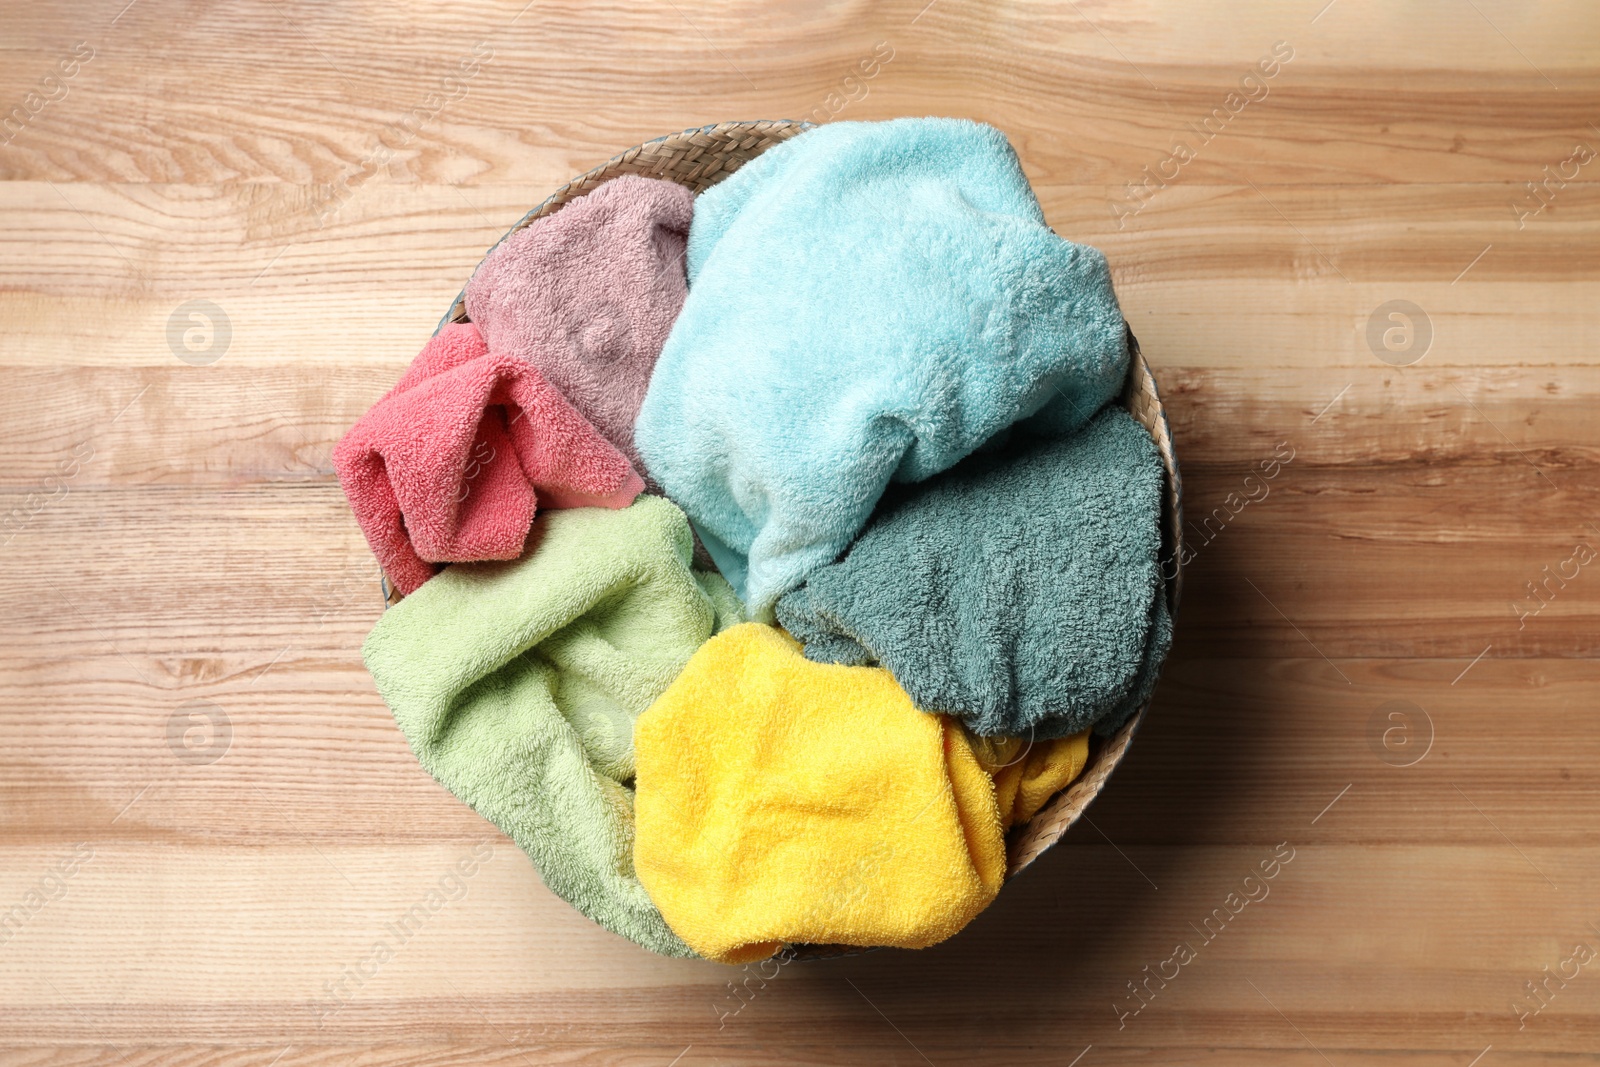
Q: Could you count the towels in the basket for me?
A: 6